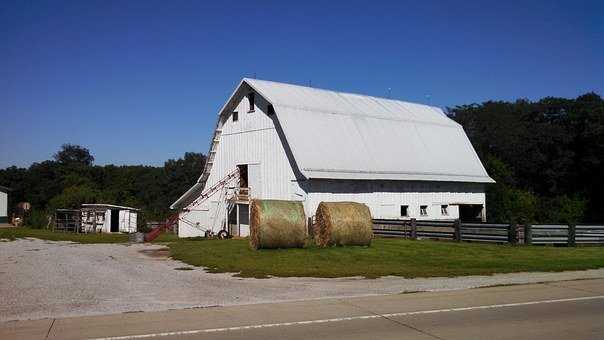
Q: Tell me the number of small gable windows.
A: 3